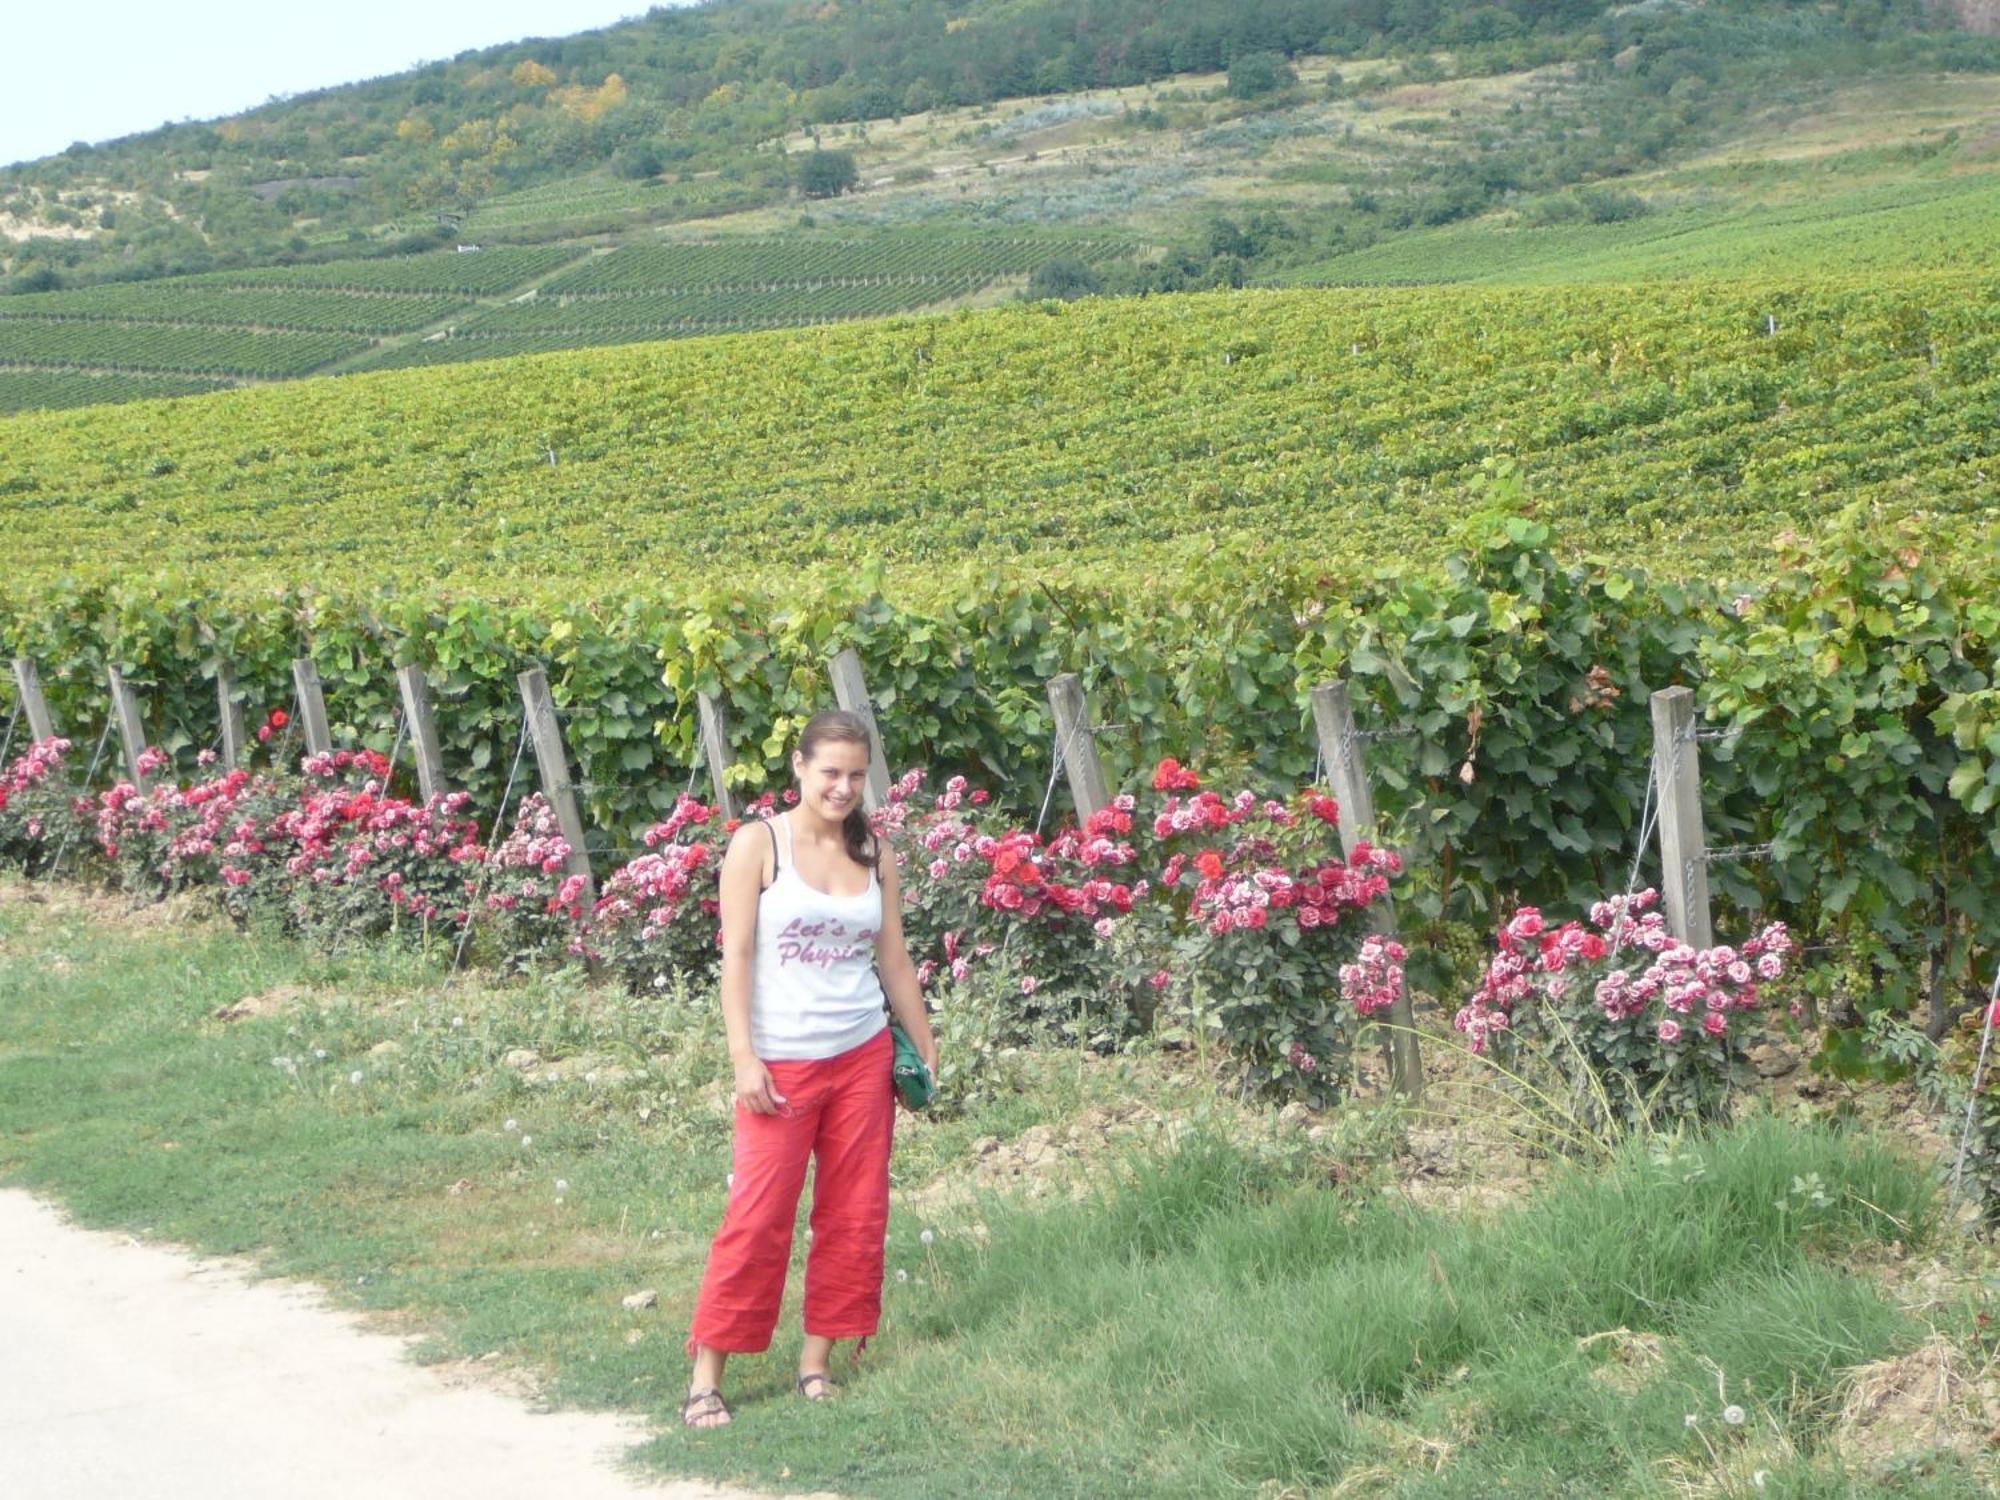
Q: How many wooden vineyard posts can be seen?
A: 11